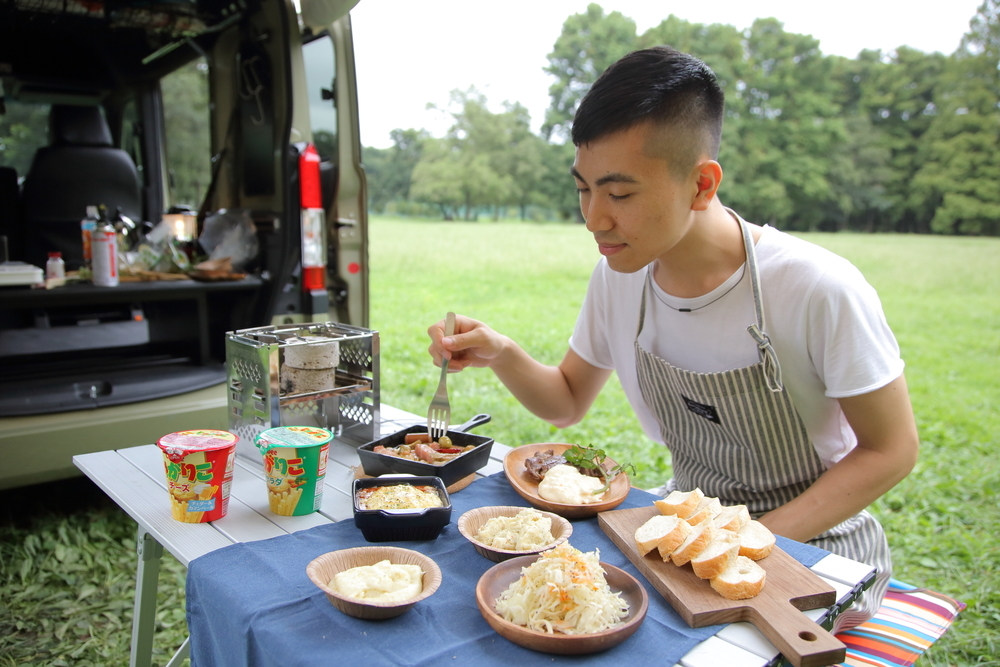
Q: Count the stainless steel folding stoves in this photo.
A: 1